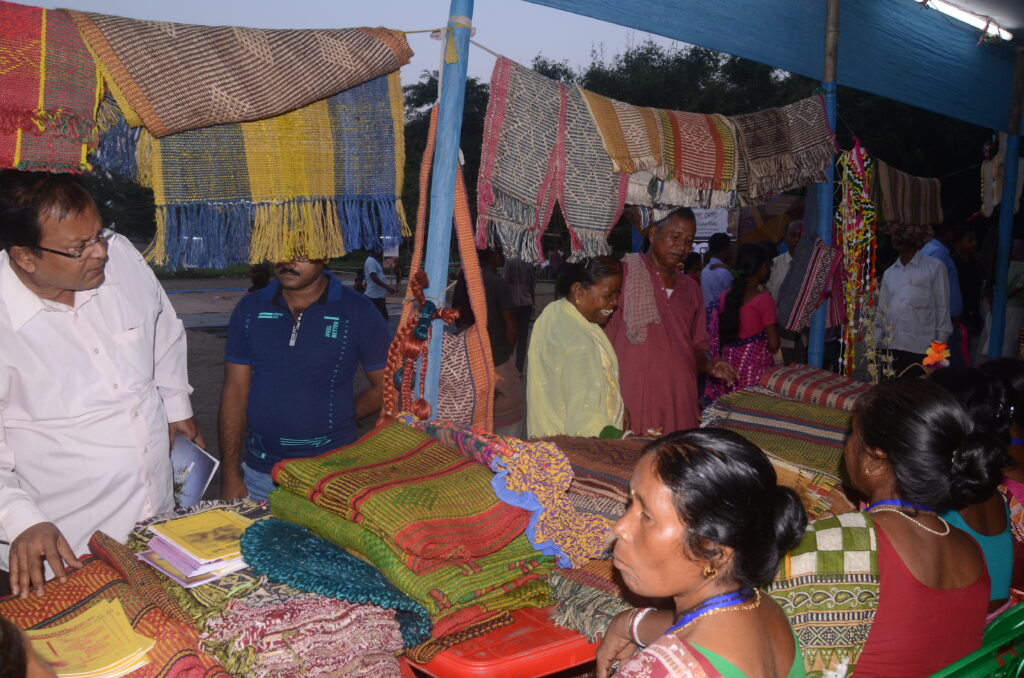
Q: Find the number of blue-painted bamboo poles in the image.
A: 3